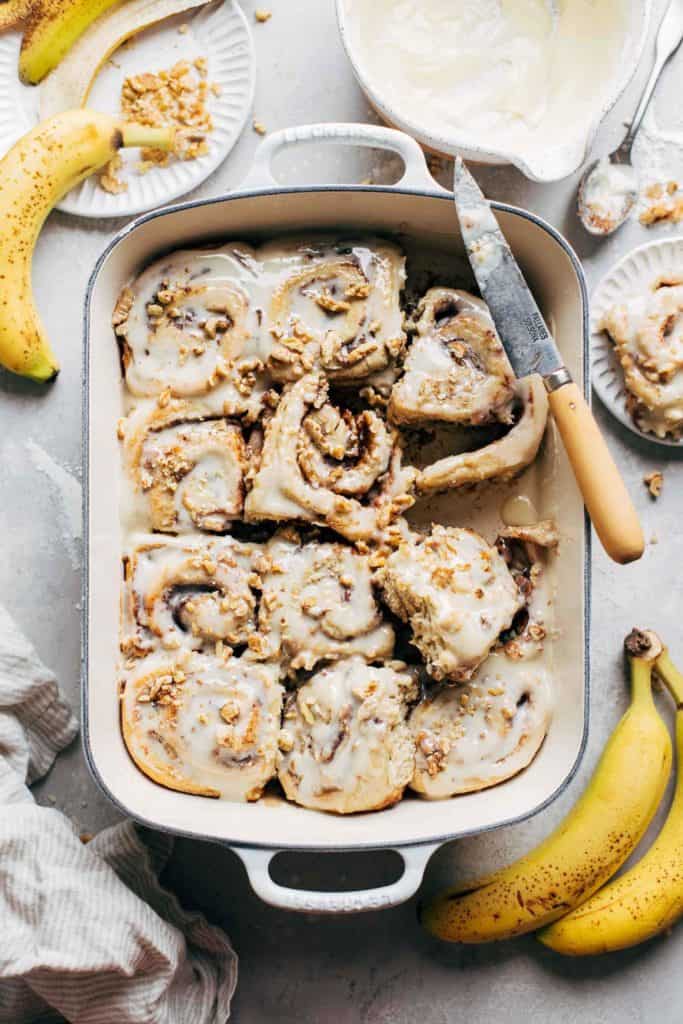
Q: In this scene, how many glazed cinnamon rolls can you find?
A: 12